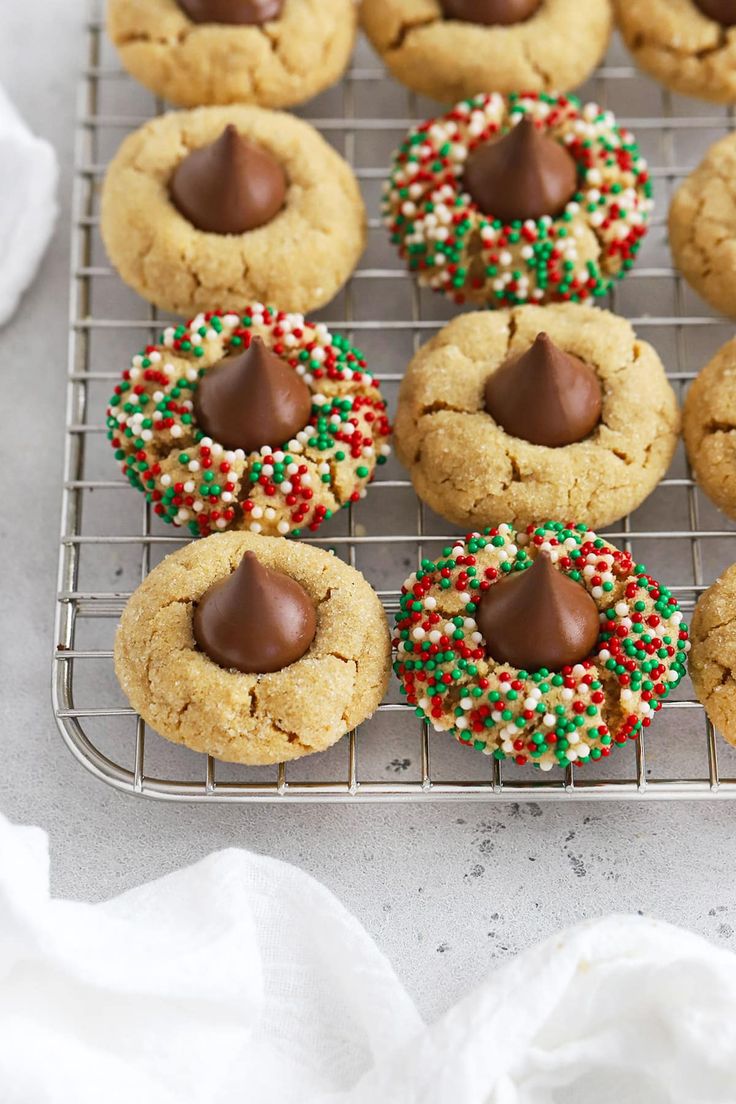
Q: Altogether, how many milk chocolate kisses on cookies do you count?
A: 9